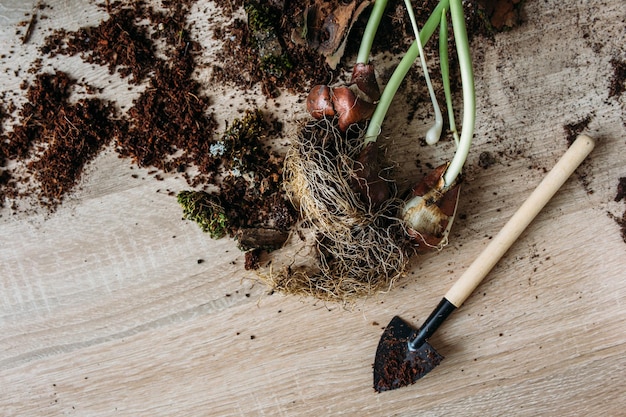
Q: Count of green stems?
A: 5